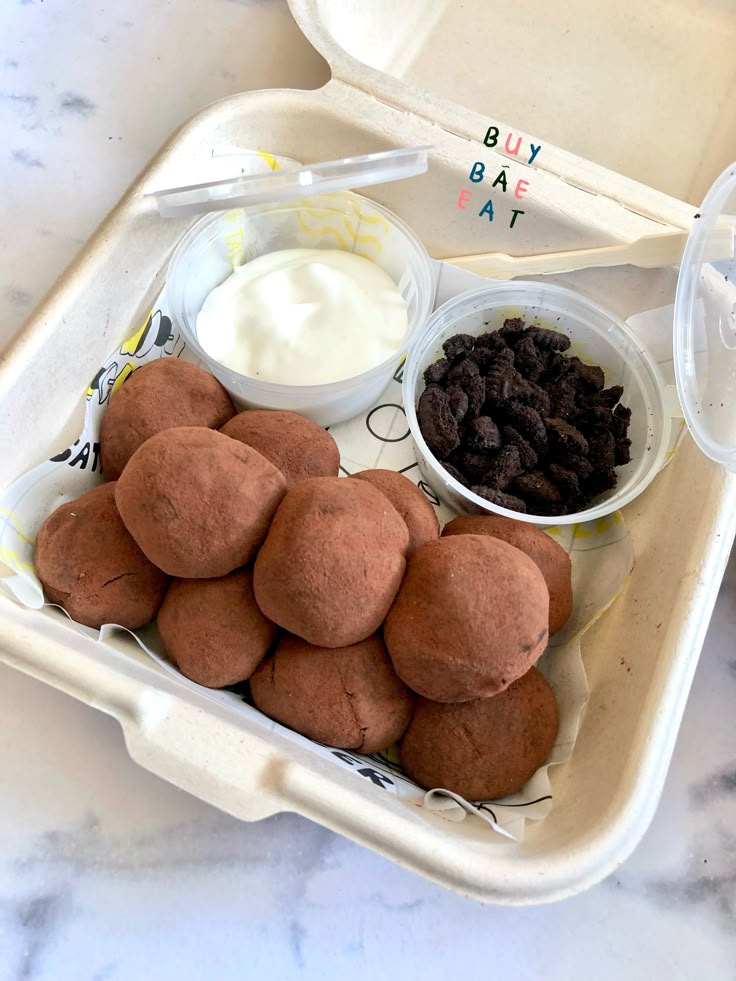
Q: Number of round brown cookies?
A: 11